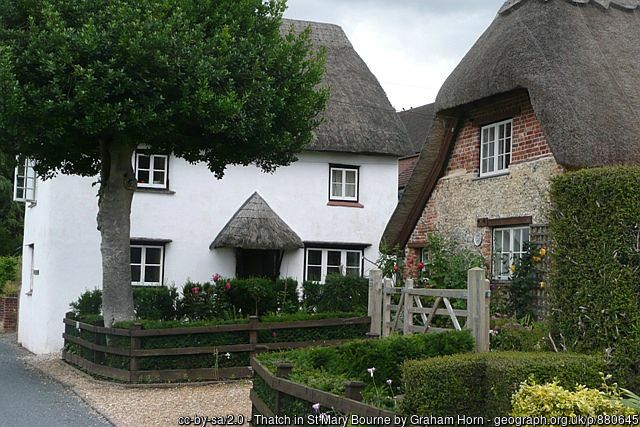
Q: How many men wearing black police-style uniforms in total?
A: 0